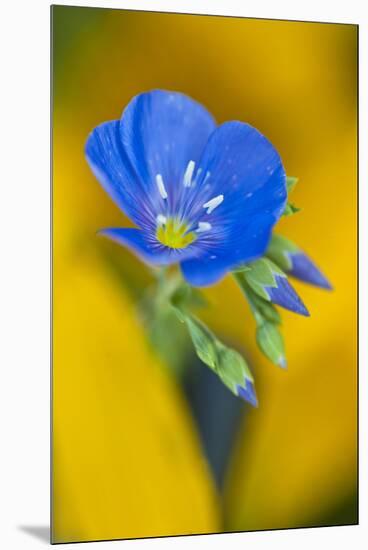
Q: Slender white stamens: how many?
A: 5